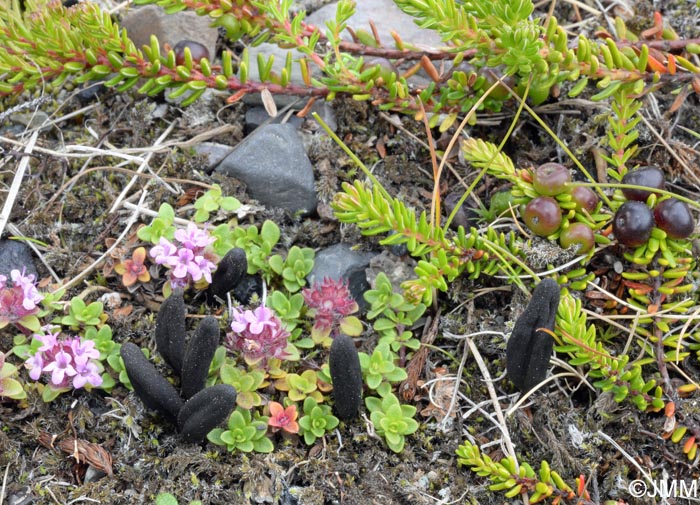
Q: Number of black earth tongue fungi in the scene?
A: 7